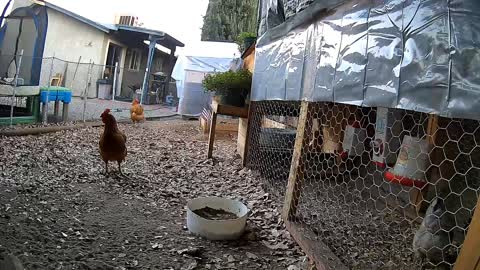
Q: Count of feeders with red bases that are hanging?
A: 3